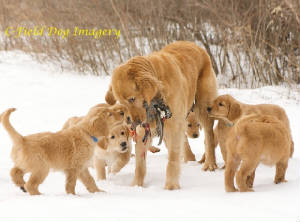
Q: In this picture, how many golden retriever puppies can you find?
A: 6